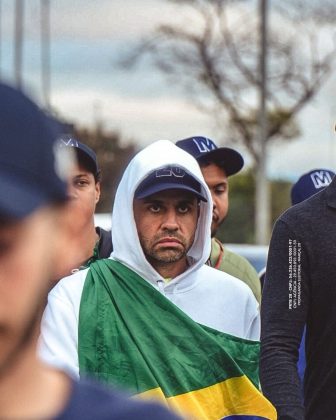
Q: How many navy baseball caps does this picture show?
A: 5